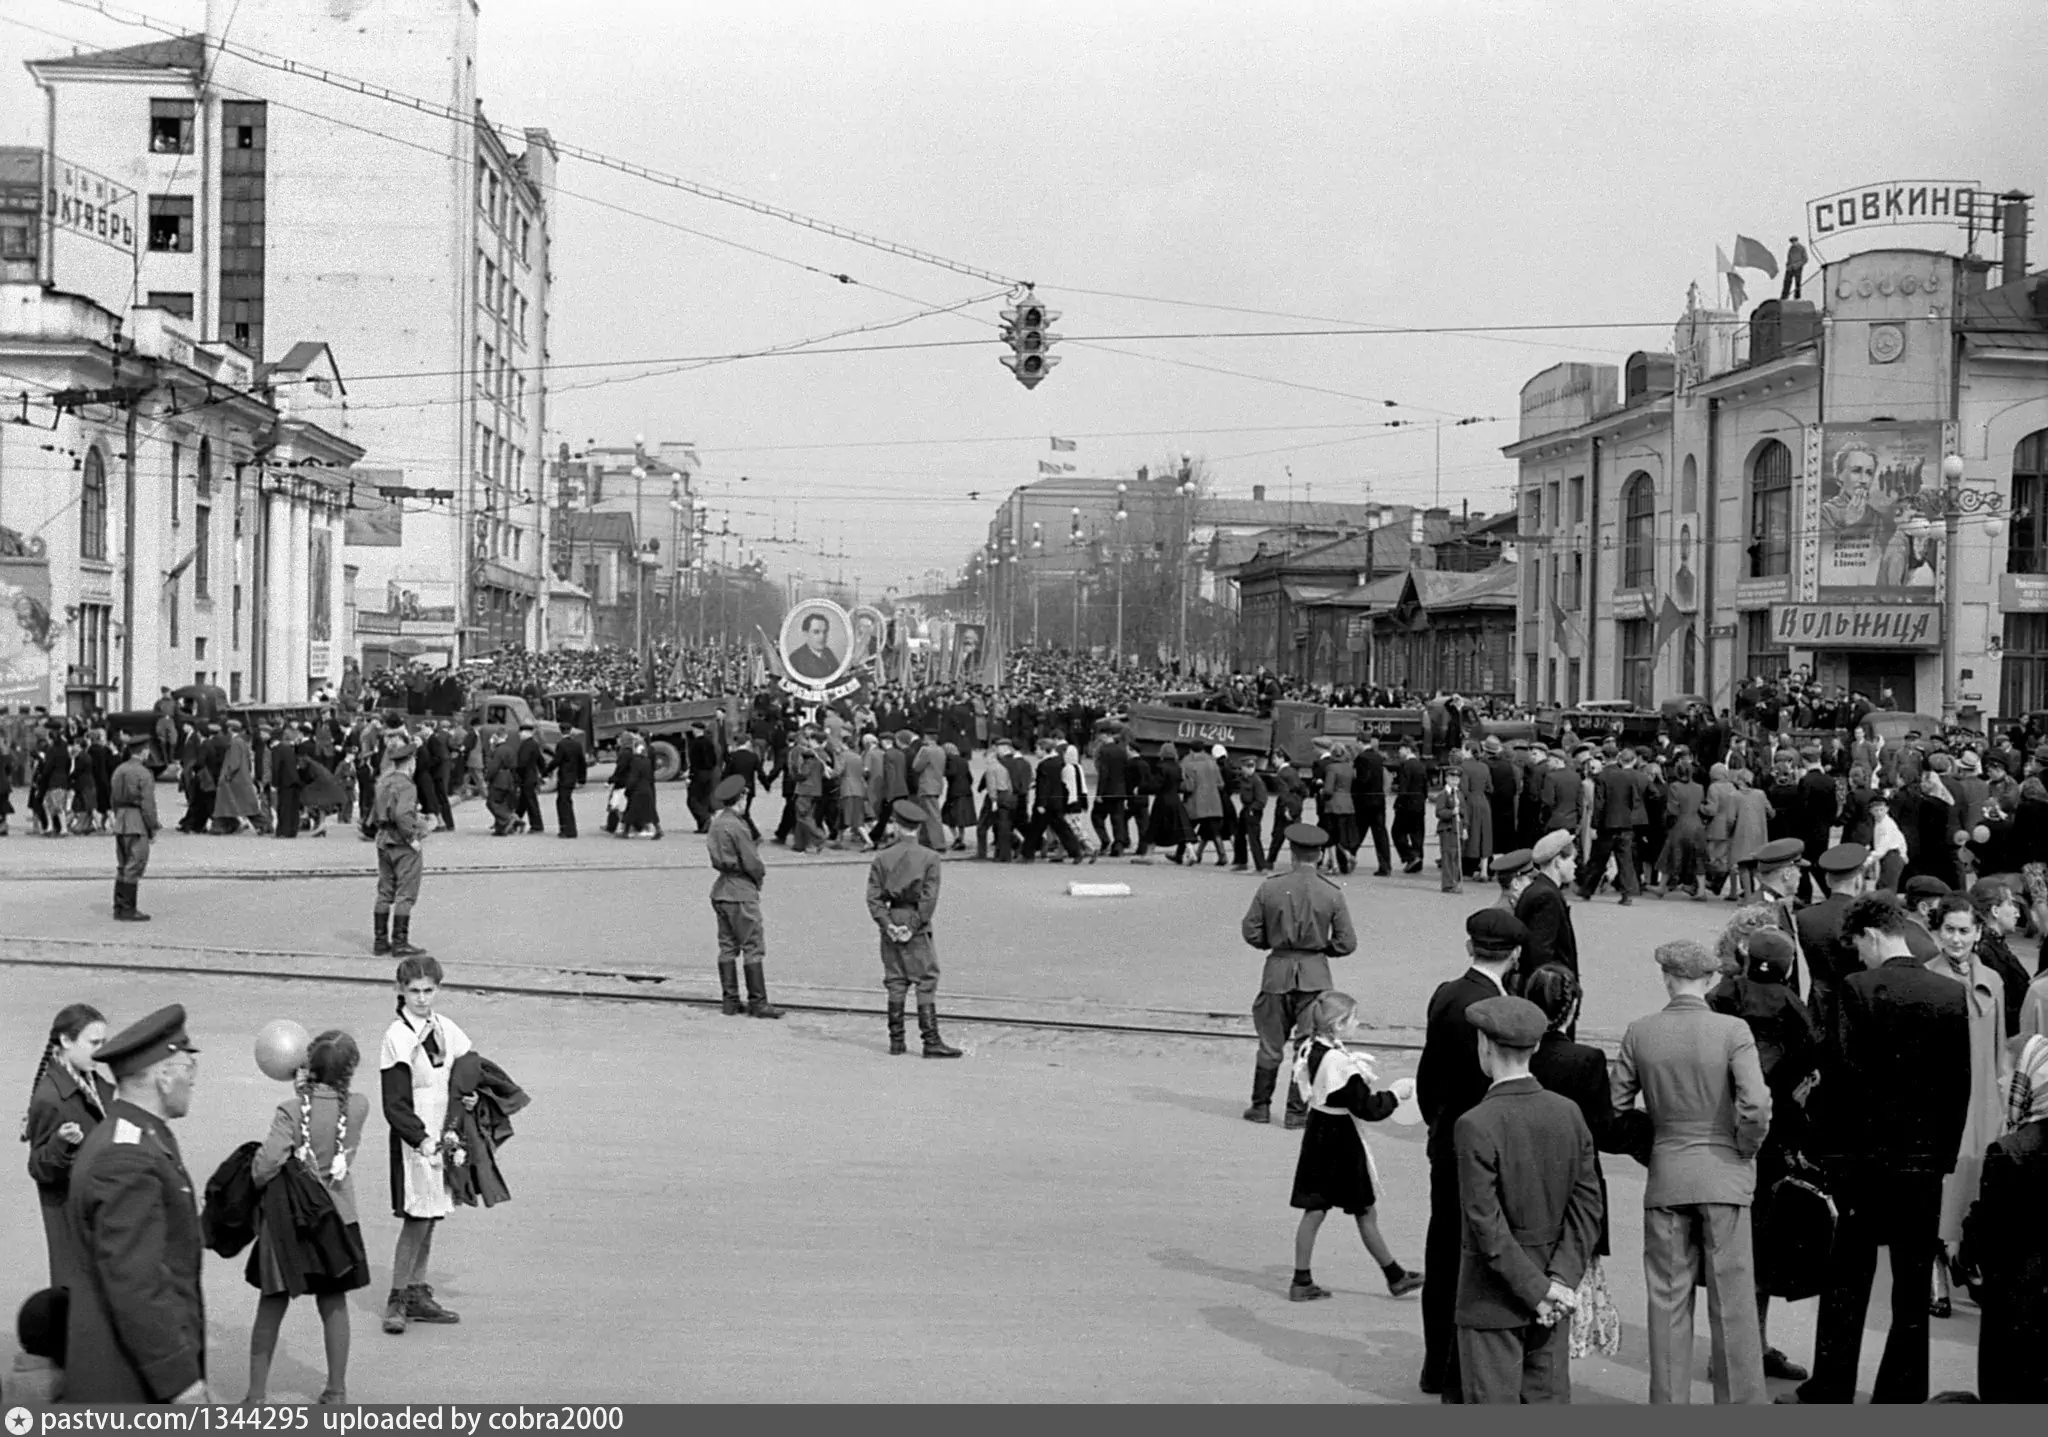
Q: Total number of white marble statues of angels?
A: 0